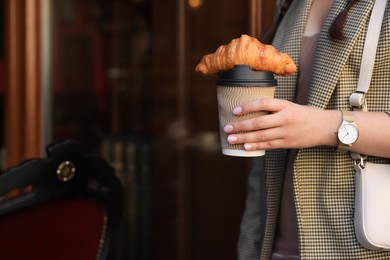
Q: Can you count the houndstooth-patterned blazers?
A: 1